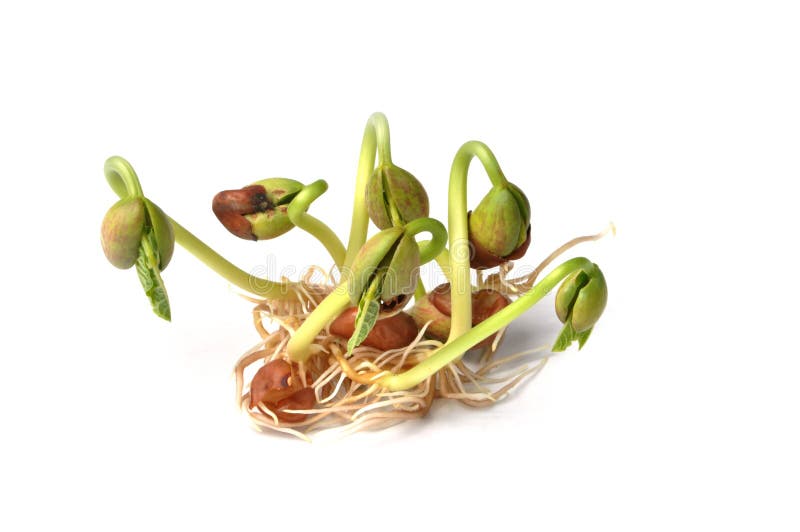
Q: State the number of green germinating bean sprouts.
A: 6